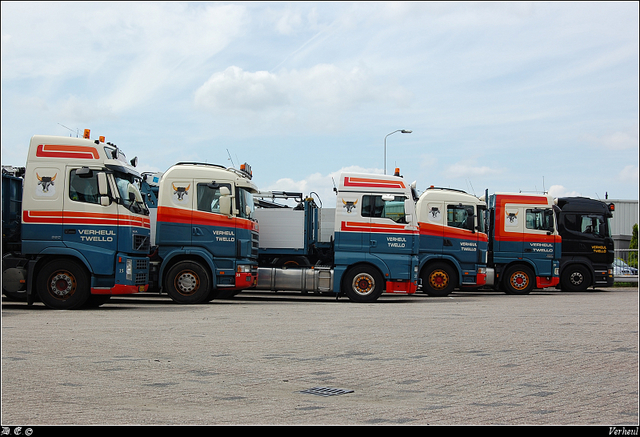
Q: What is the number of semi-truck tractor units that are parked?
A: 6